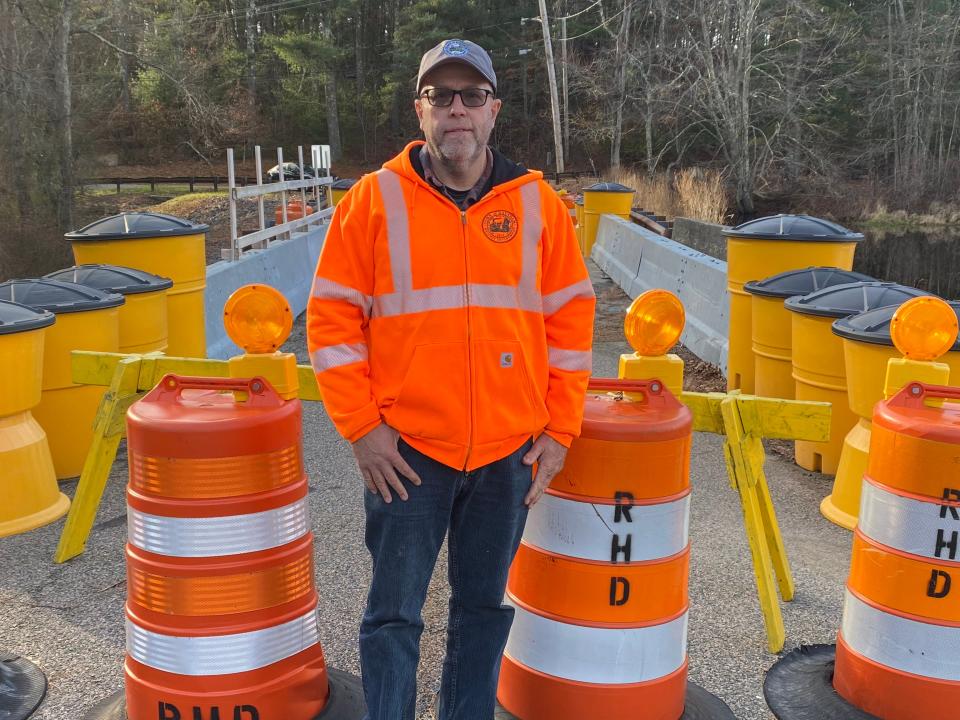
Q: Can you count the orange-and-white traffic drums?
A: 3